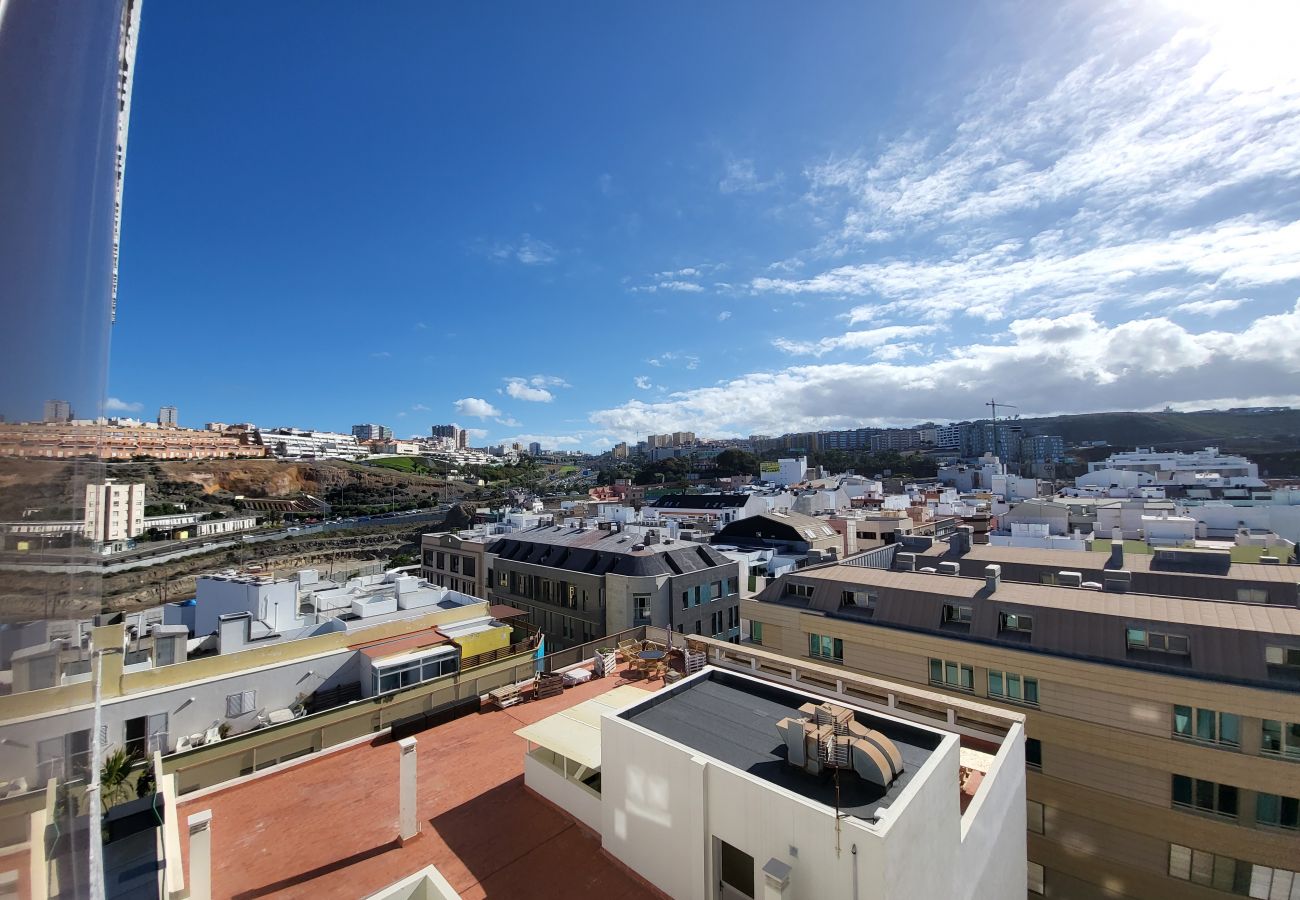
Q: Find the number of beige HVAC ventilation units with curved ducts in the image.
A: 2